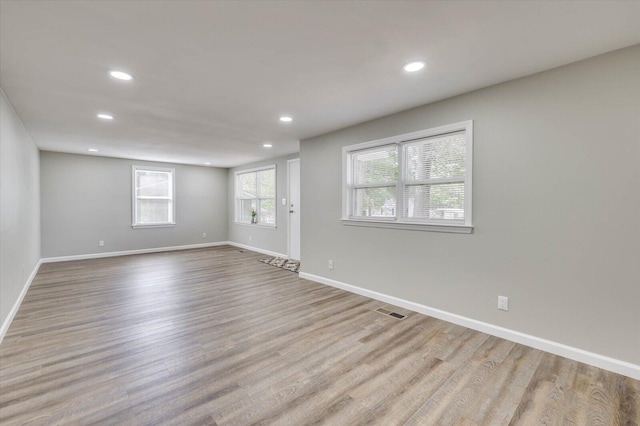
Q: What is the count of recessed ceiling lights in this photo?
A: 7